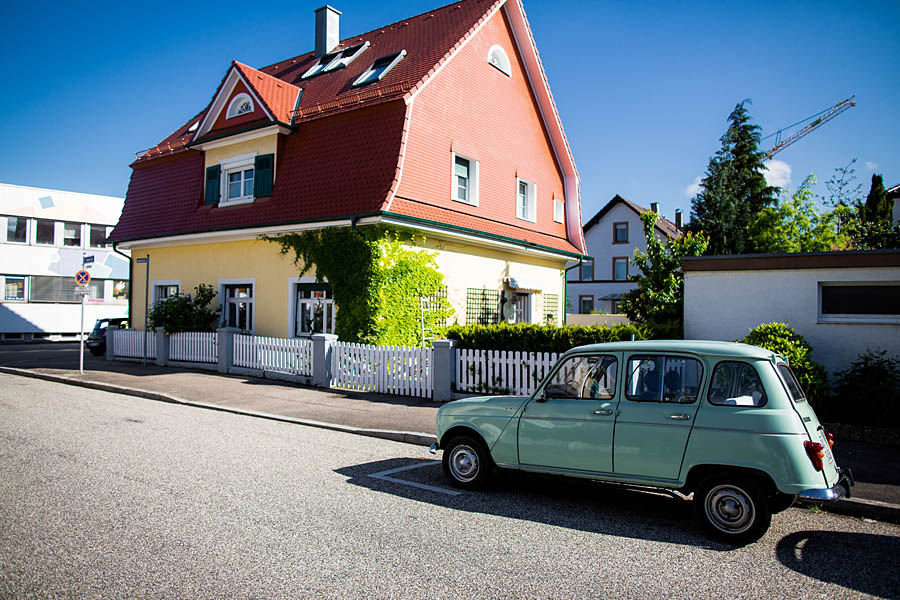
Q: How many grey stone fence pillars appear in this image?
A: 5